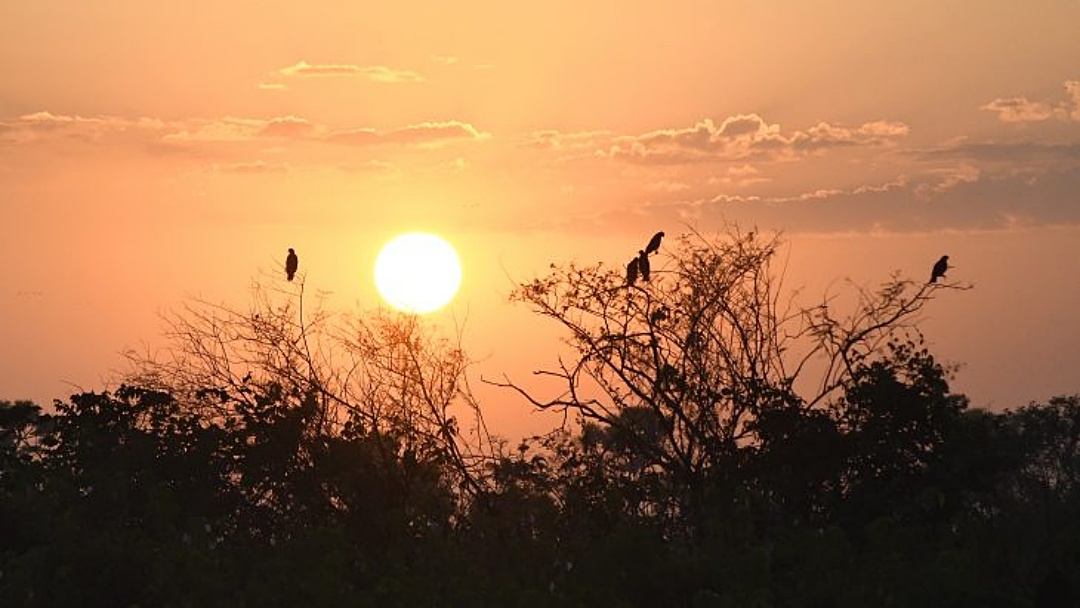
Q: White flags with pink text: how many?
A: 0